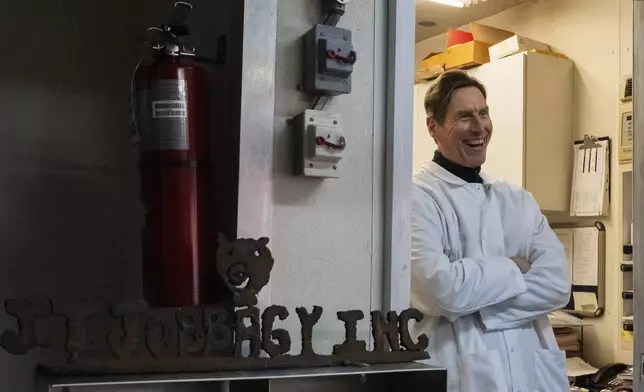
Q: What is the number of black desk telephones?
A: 1